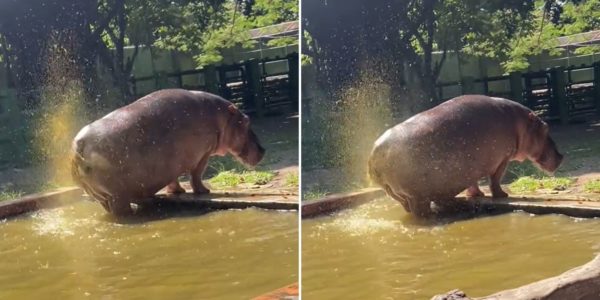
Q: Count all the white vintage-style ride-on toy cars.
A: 0